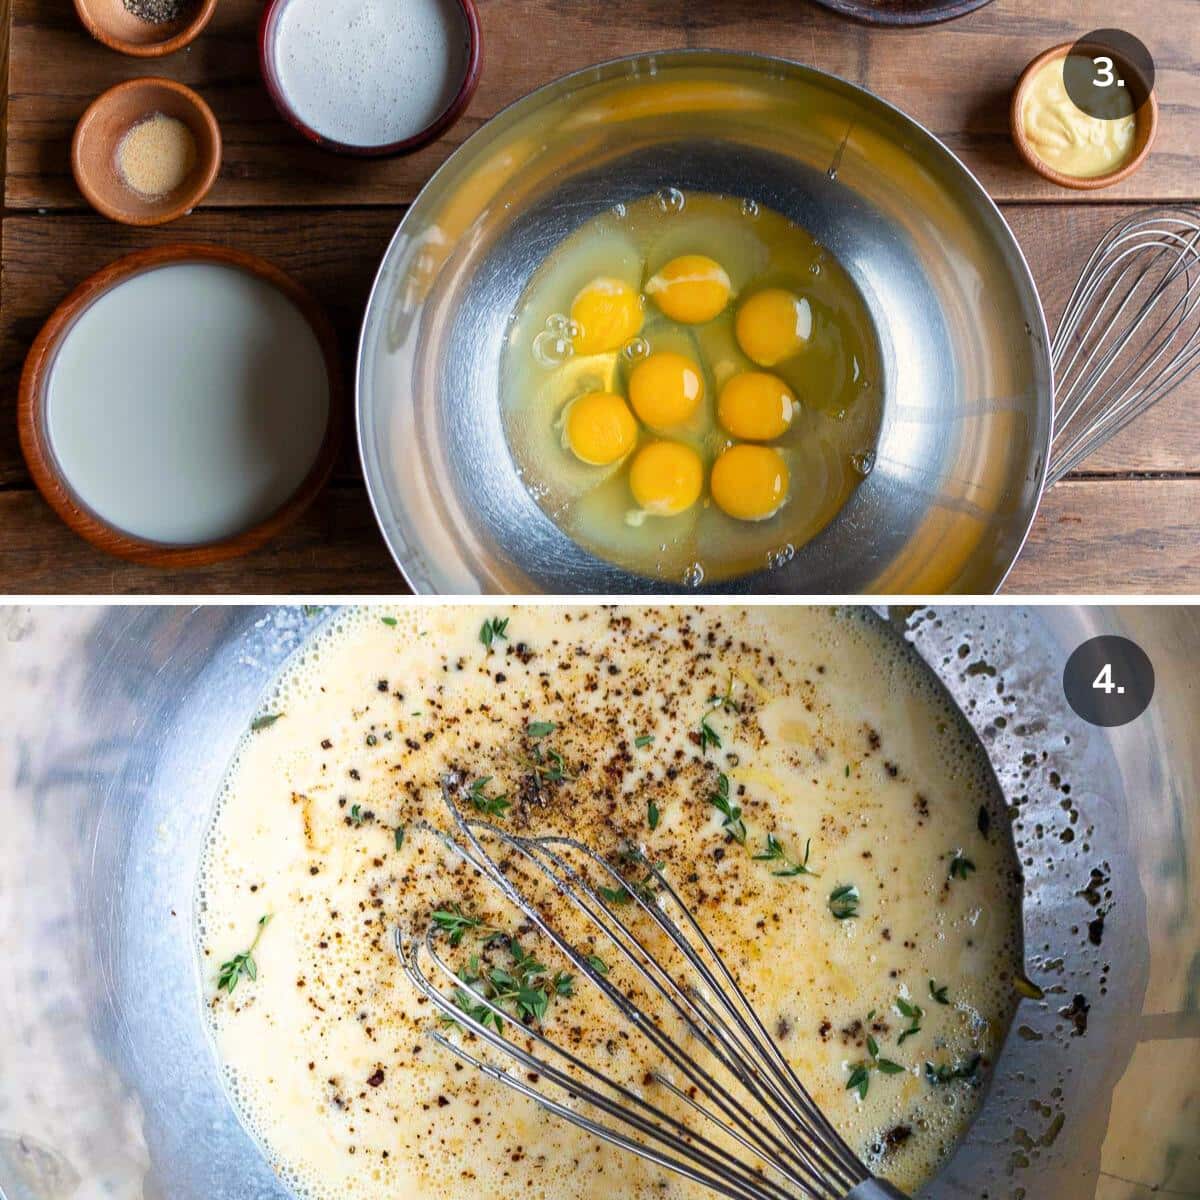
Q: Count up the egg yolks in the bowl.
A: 8